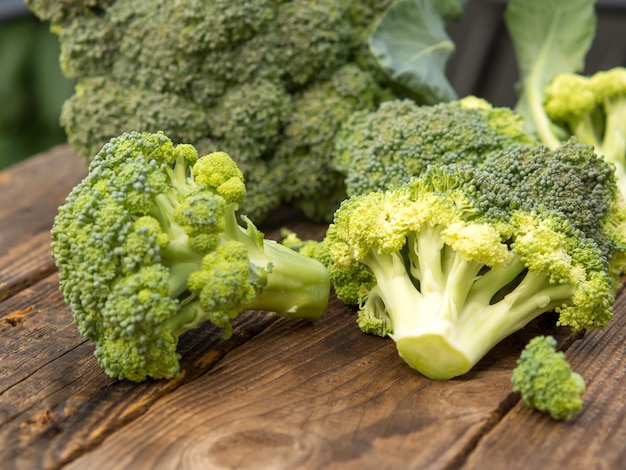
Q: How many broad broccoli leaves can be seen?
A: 2